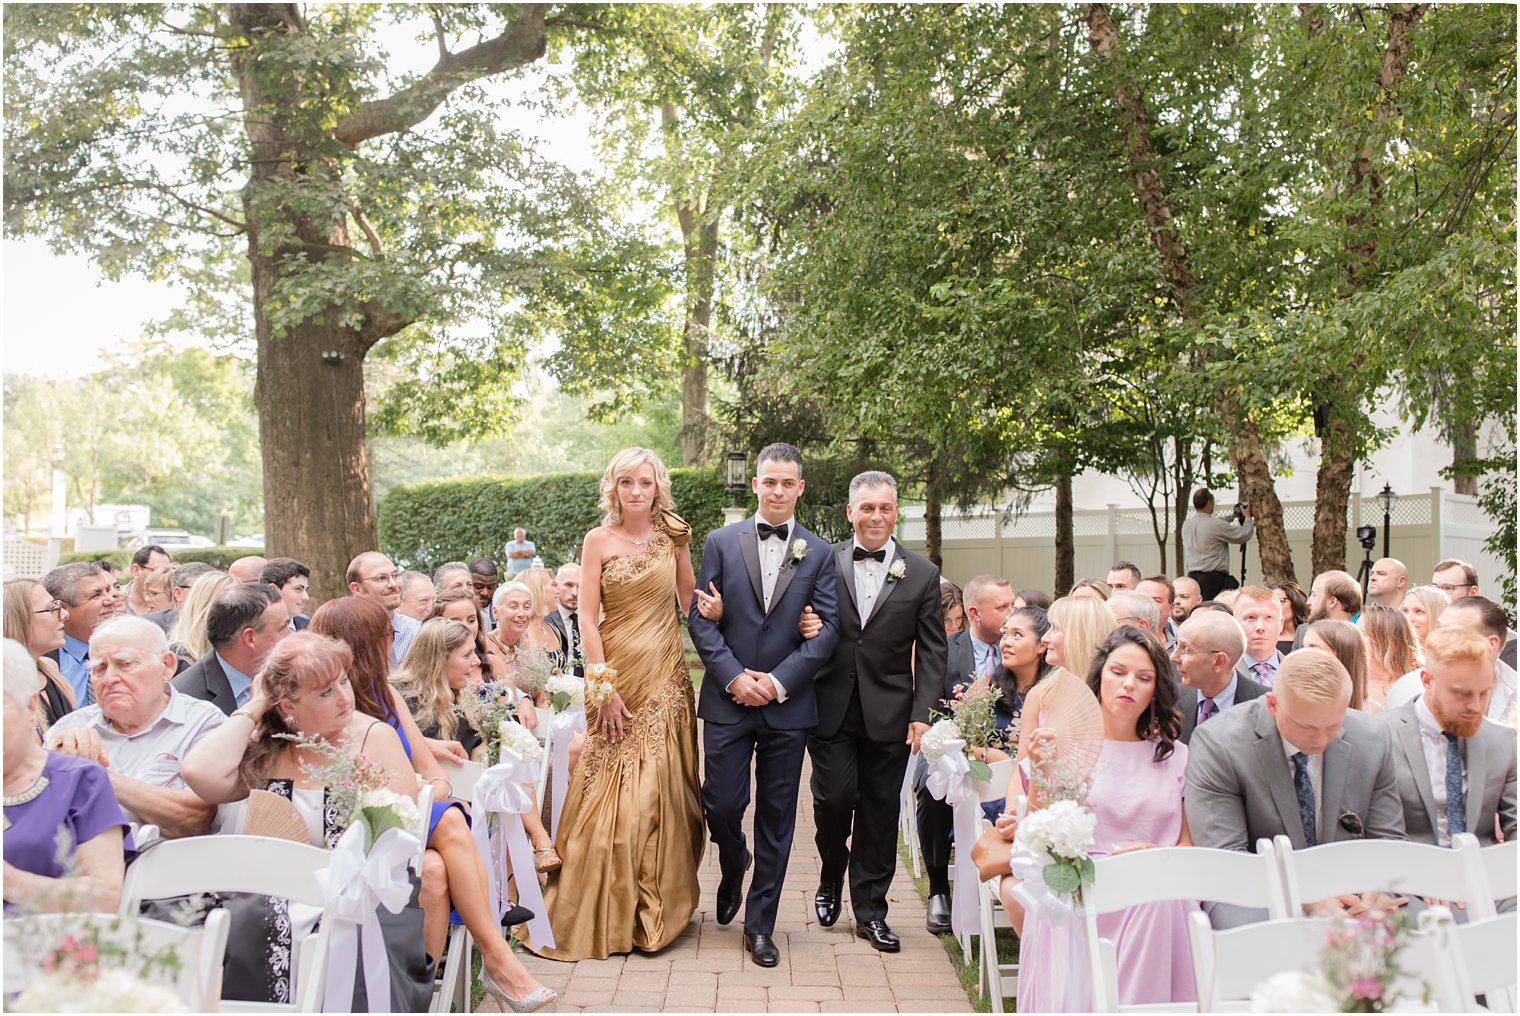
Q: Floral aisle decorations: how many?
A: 7